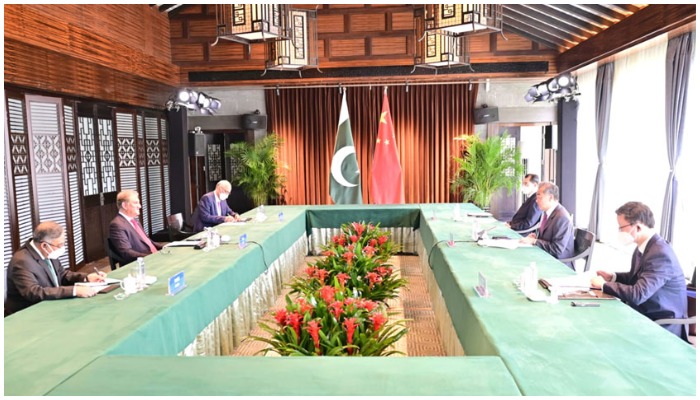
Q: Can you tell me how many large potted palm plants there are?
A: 2